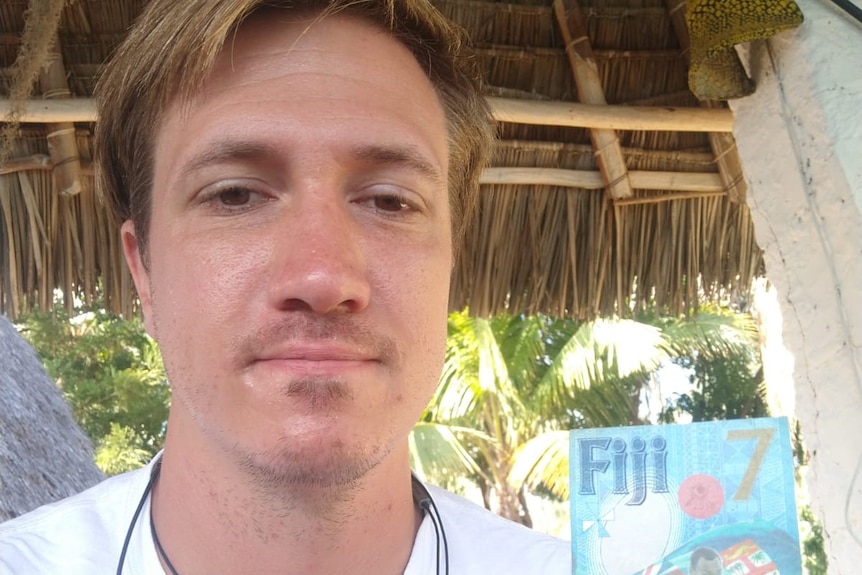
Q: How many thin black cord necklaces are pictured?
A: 2